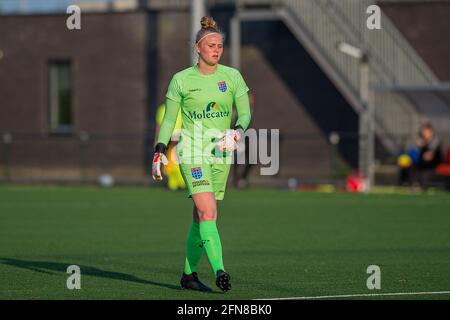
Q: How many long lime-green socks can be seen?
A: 2